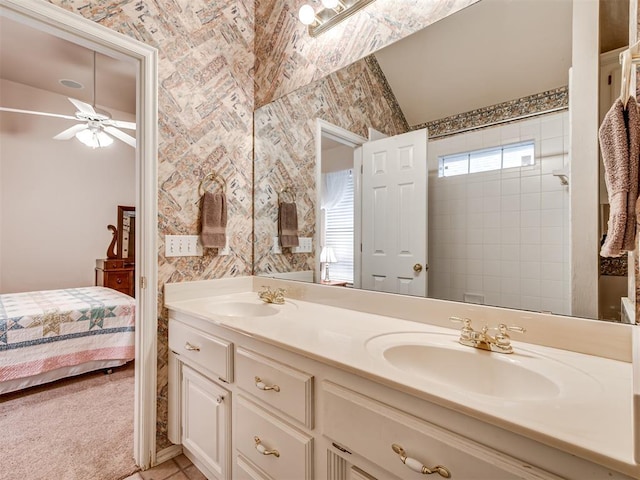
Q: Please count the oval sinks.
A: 2